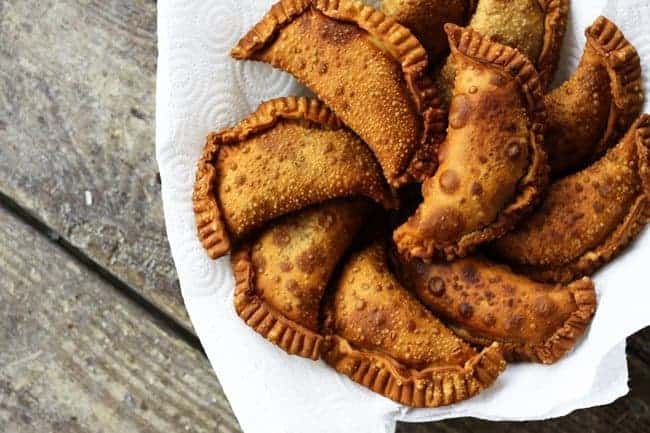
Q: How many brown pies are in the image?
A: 10